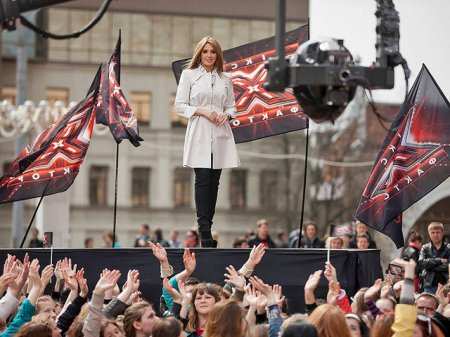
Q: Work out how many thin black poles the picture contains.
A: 3